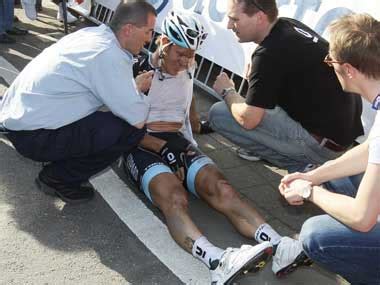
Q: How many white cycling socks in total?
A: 2